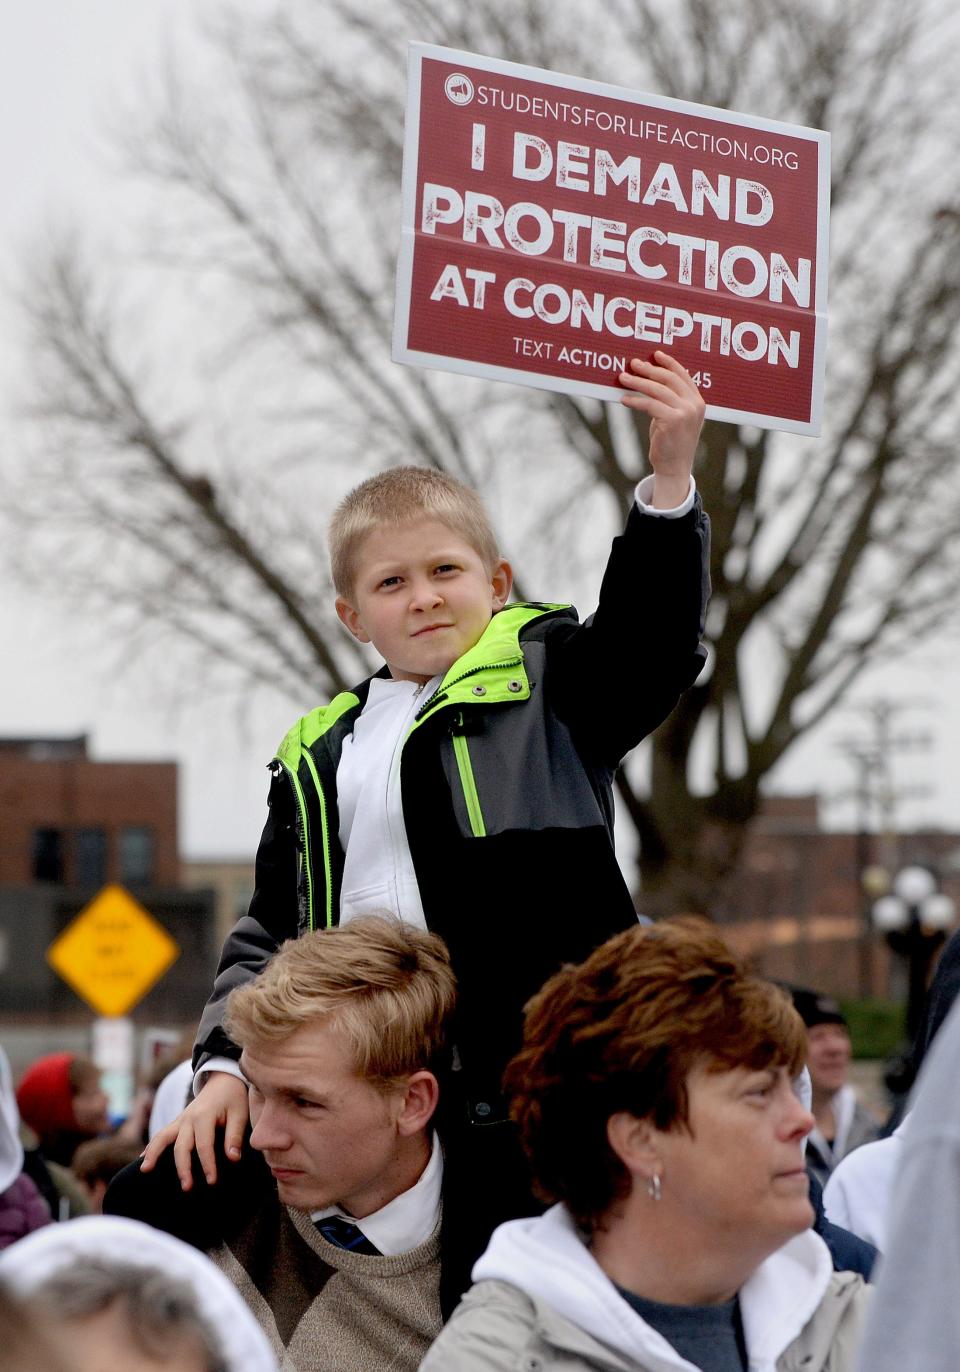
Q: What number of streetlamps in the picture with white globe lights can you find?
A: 1